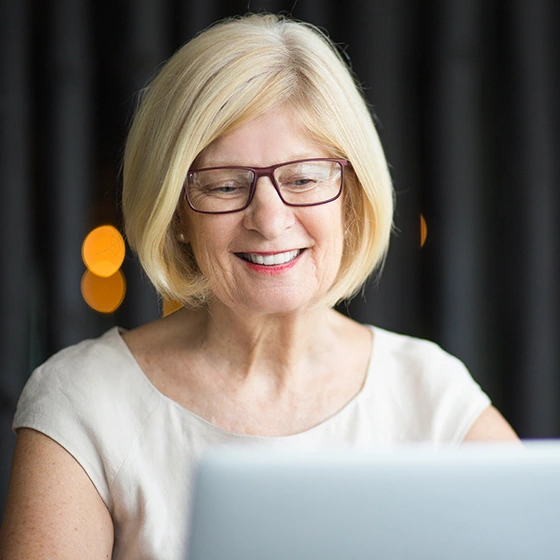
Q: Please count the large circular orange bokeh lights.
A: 2